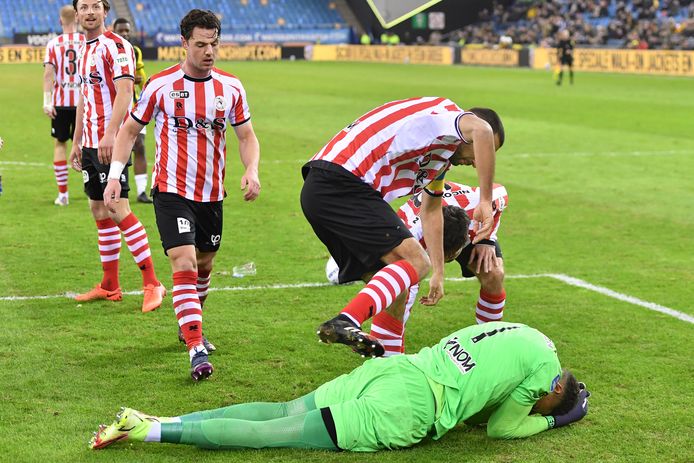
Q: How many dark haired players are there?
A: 6